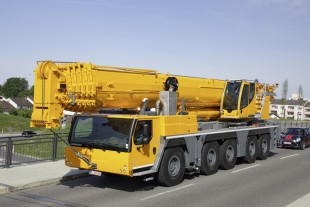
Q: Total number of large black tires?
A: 5